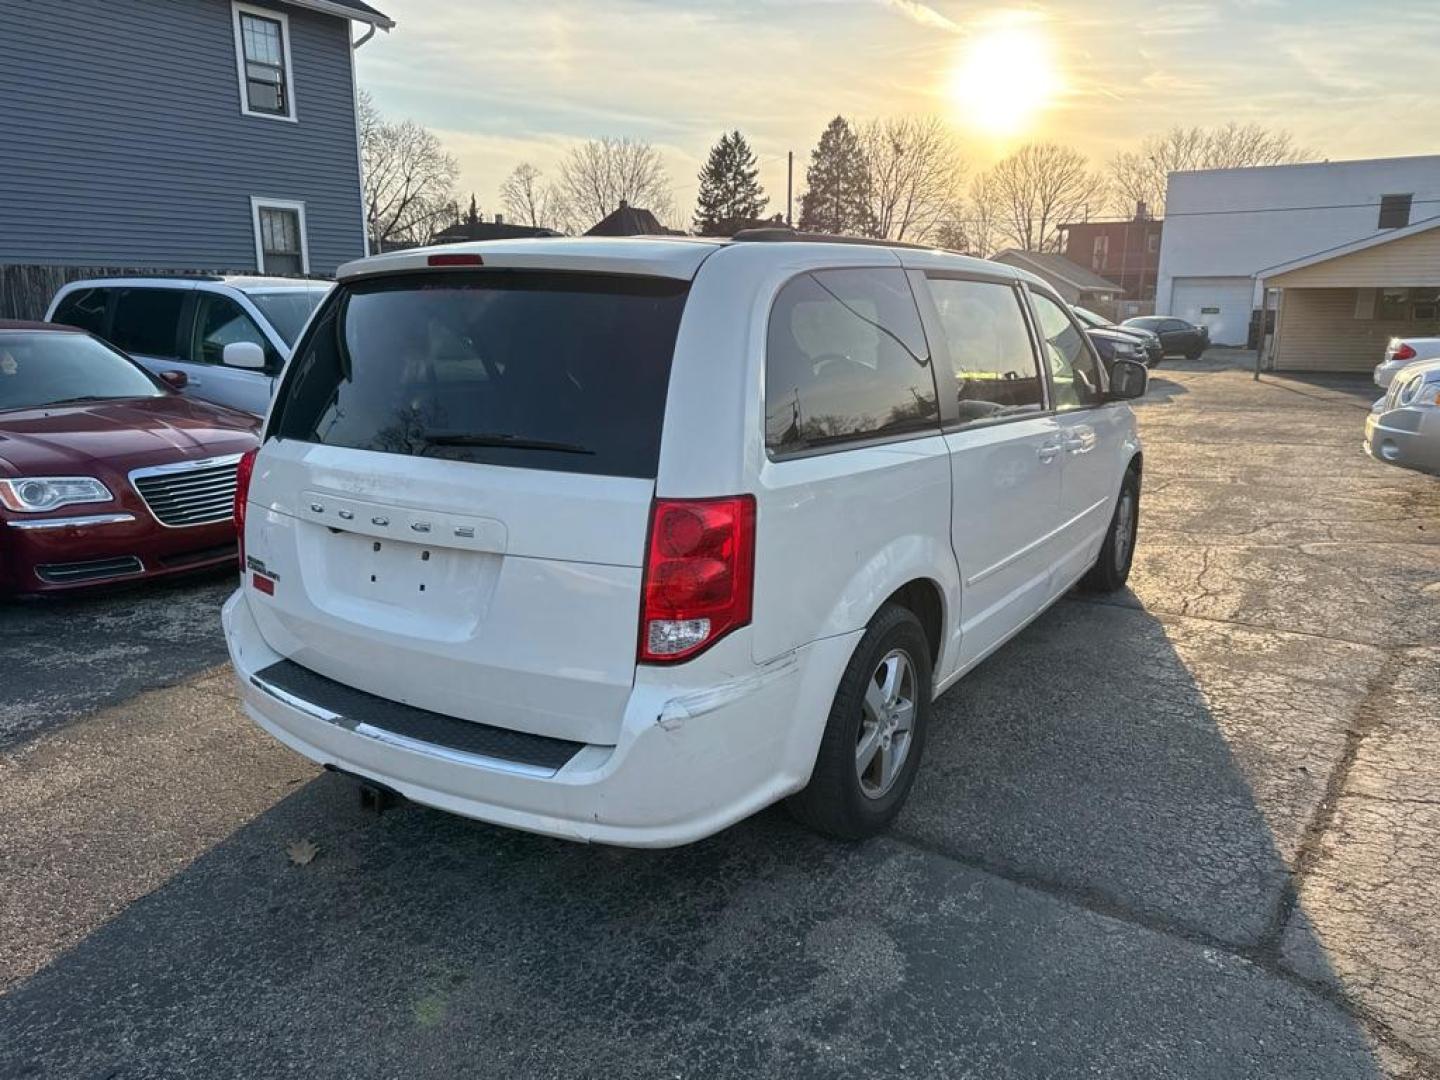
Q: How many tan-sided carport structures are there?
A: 1